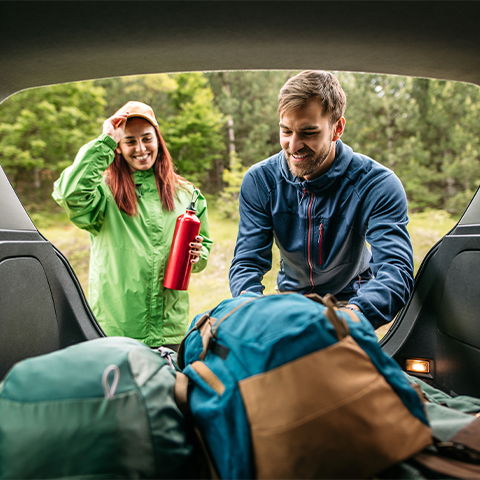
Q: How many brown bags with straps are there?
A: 1